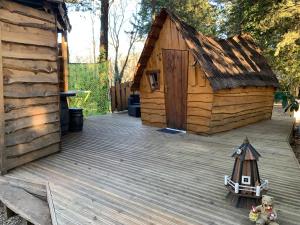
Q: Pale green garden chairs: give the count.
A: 0